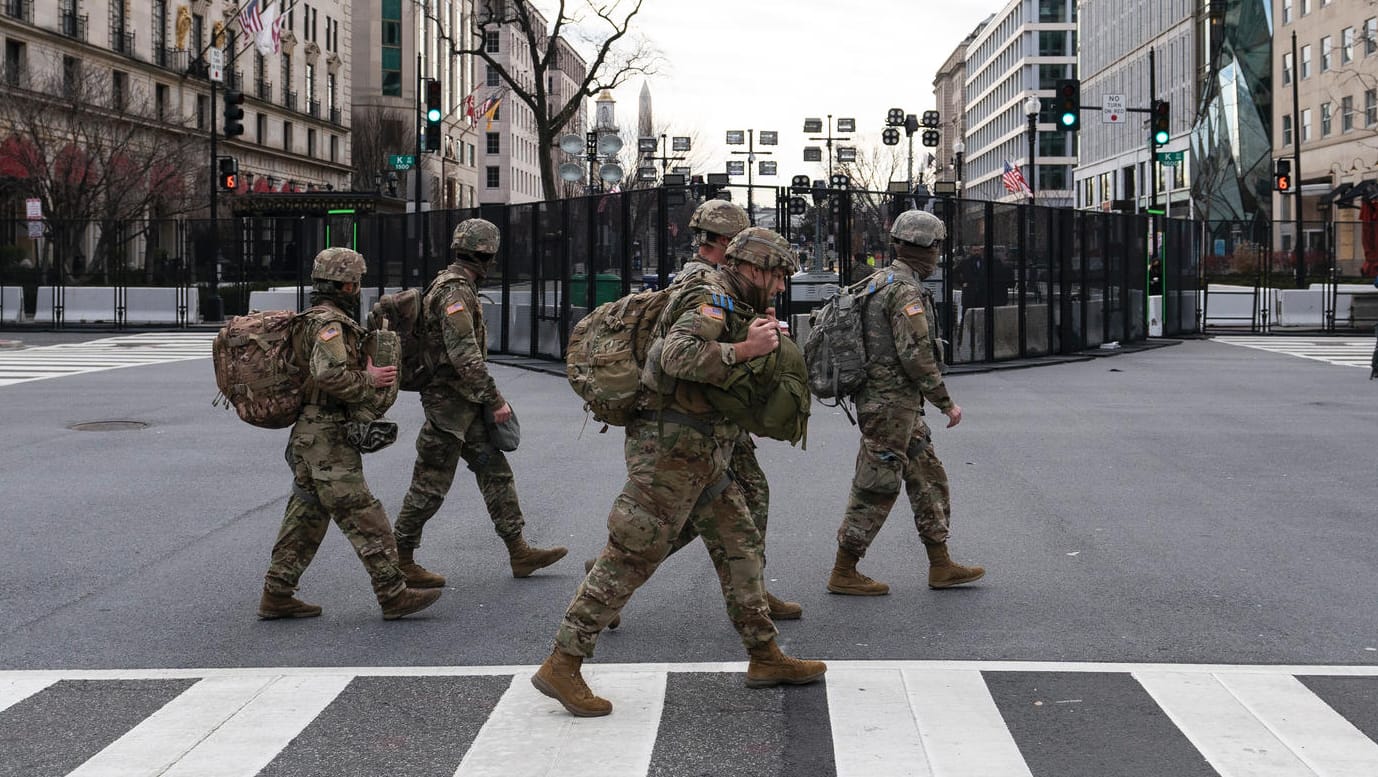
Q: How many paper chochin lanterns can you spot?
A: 0